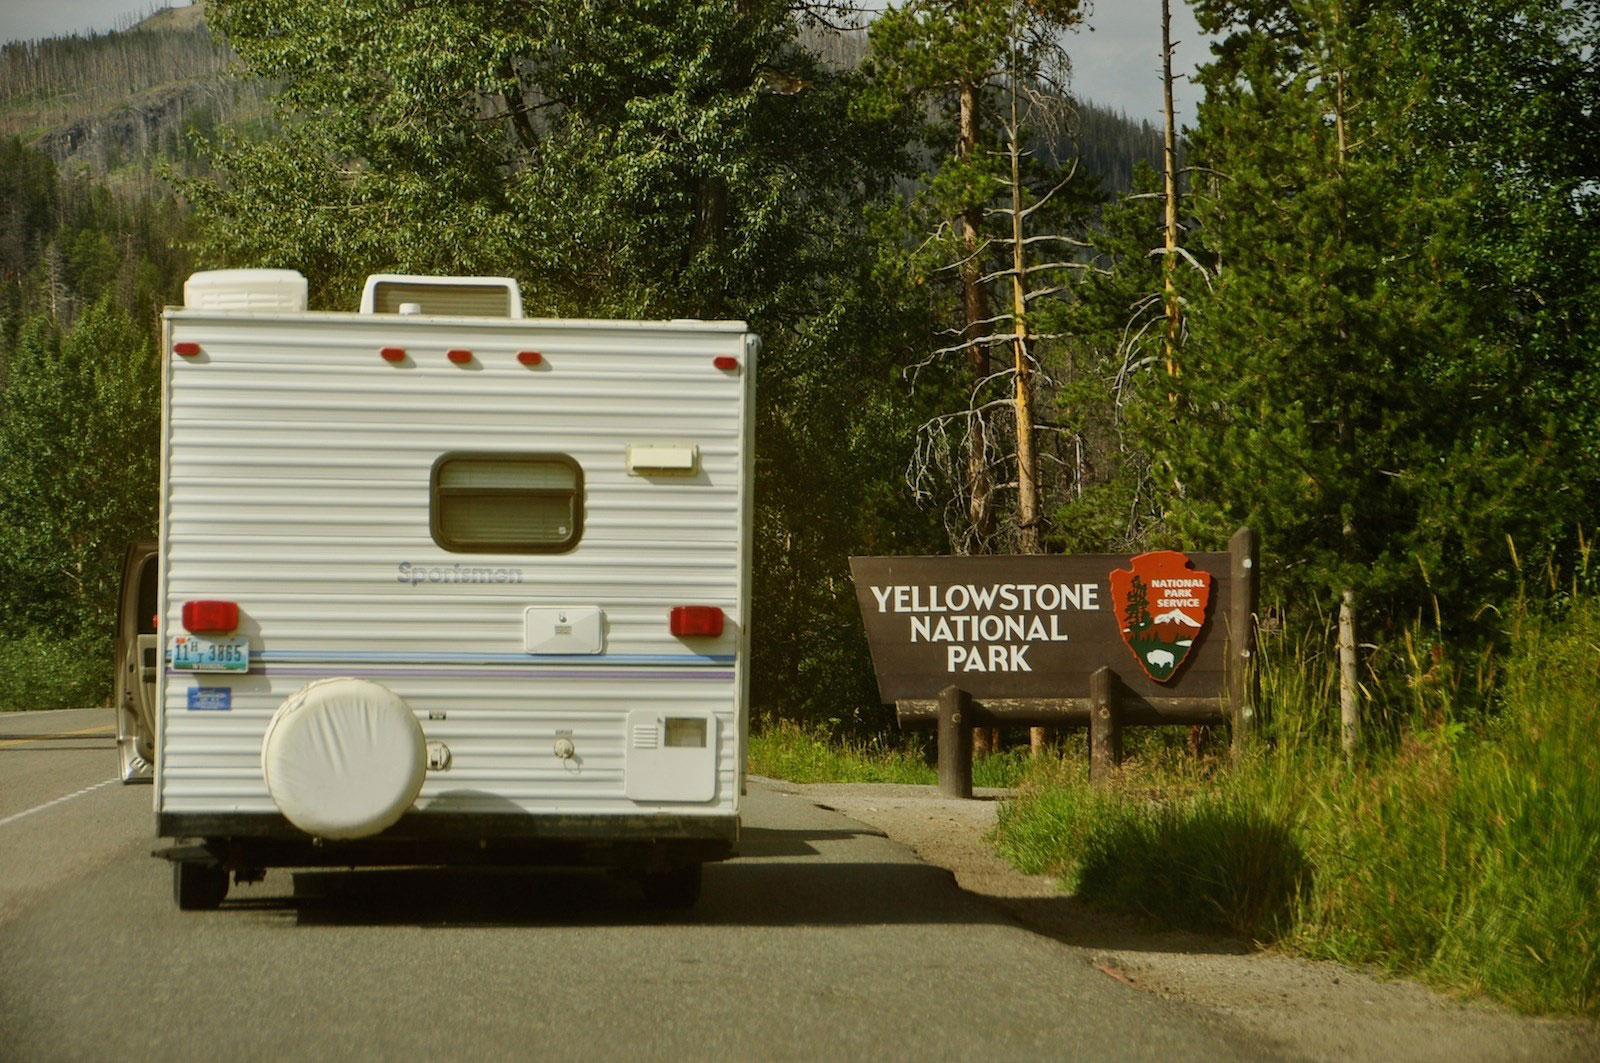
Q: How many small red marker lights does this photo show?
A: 5